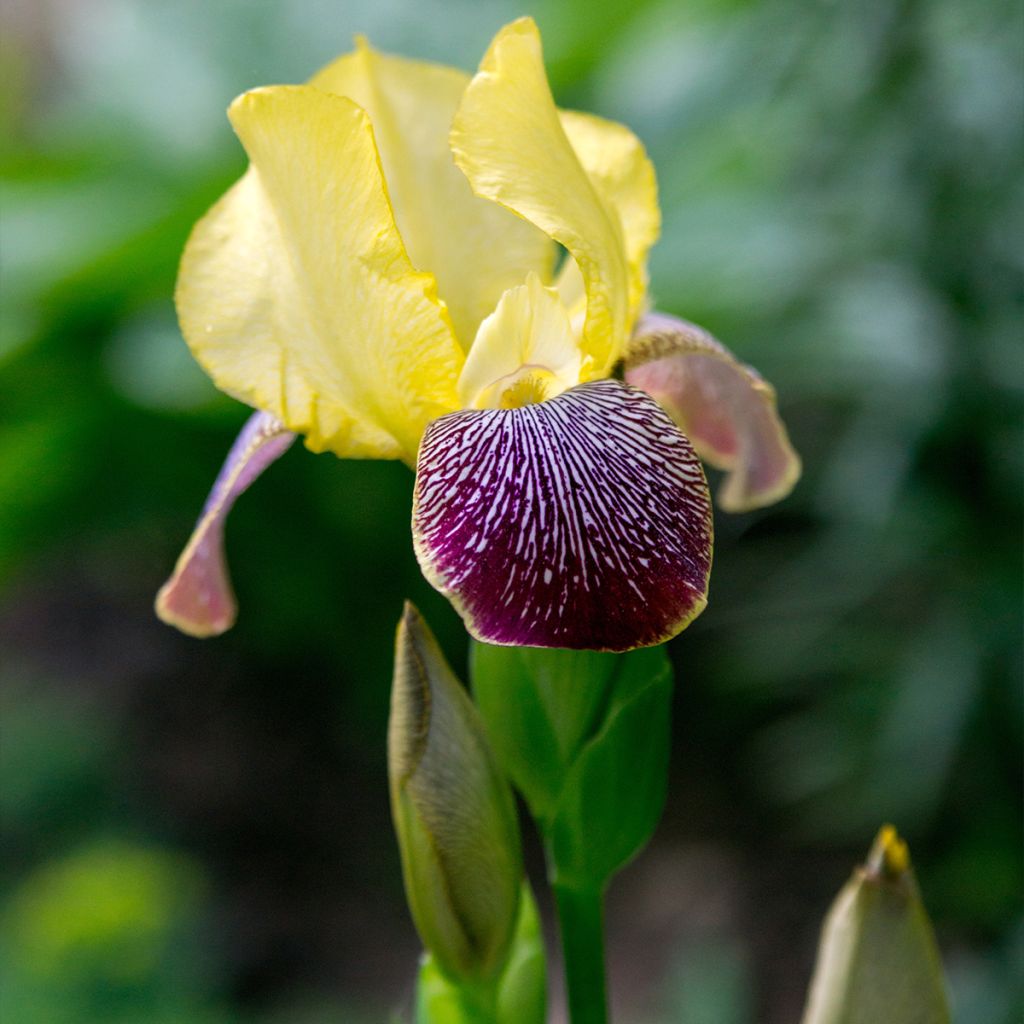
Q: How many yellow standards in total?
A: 3